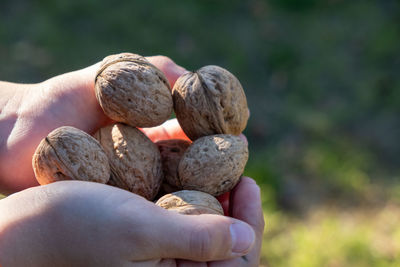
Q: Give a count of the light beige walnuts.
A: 7